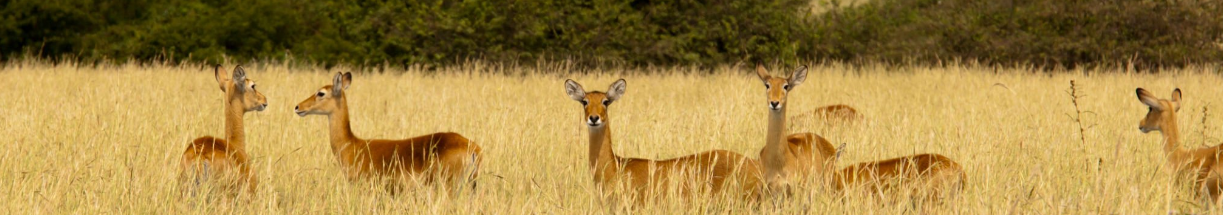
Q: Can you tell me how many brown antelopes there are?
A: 7